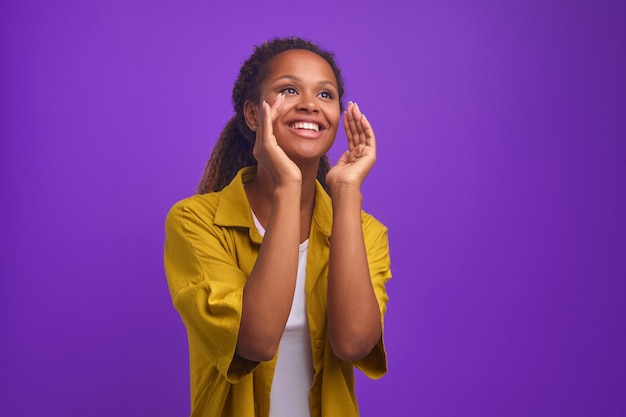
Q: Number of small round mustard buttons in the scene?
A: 2